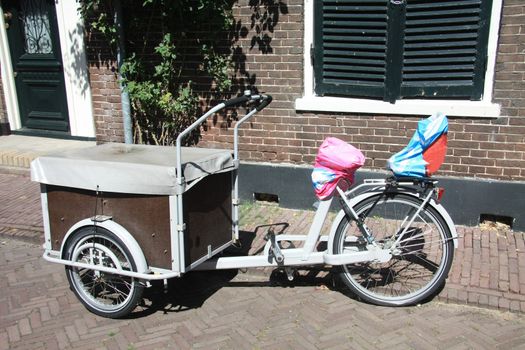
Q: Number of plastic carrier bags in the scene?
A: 2